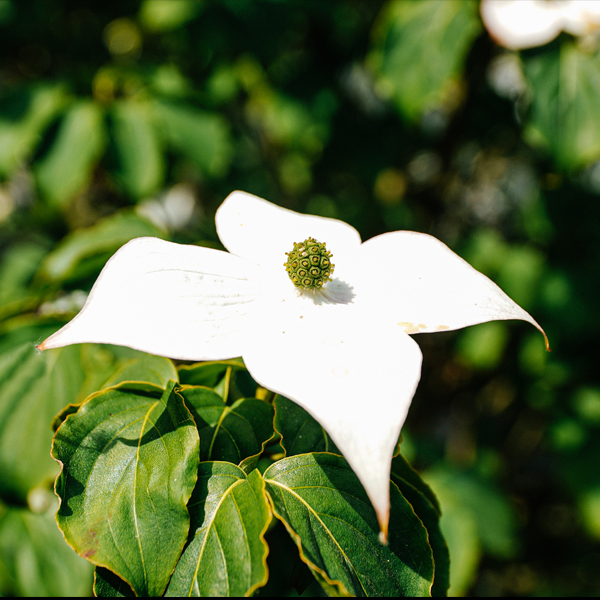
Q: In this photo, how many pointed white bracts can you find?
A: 4